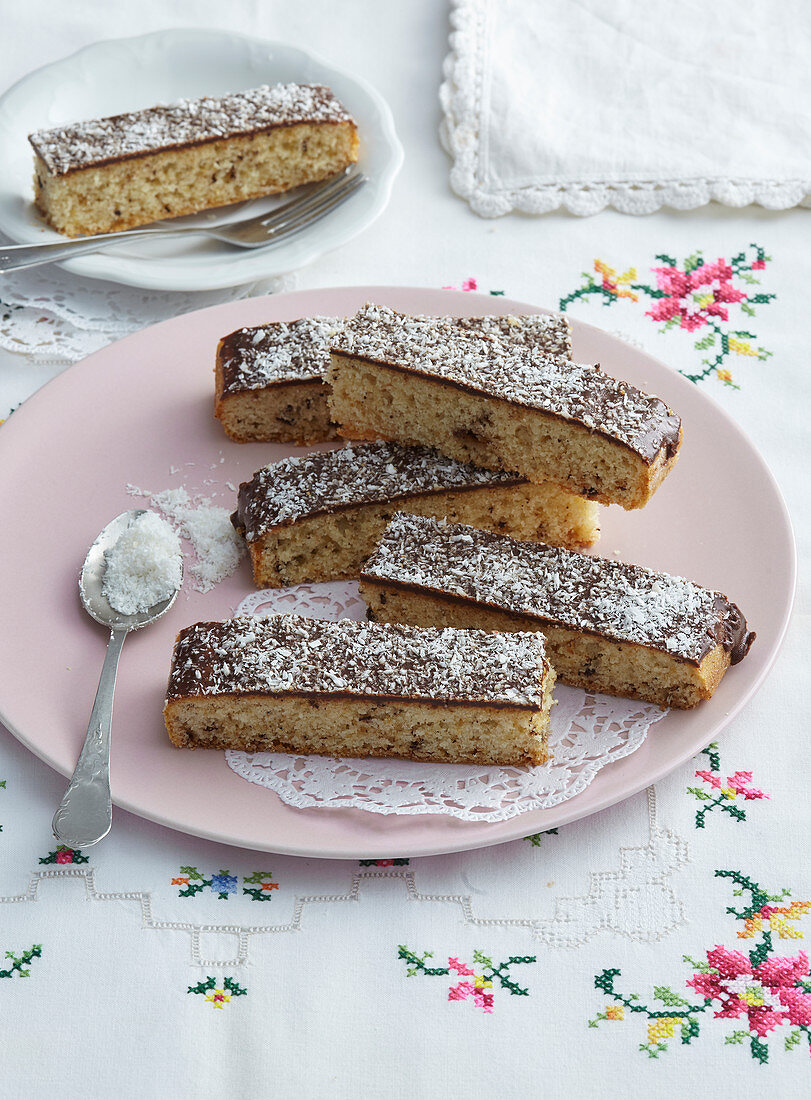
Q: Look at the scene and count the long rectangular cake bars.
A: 6